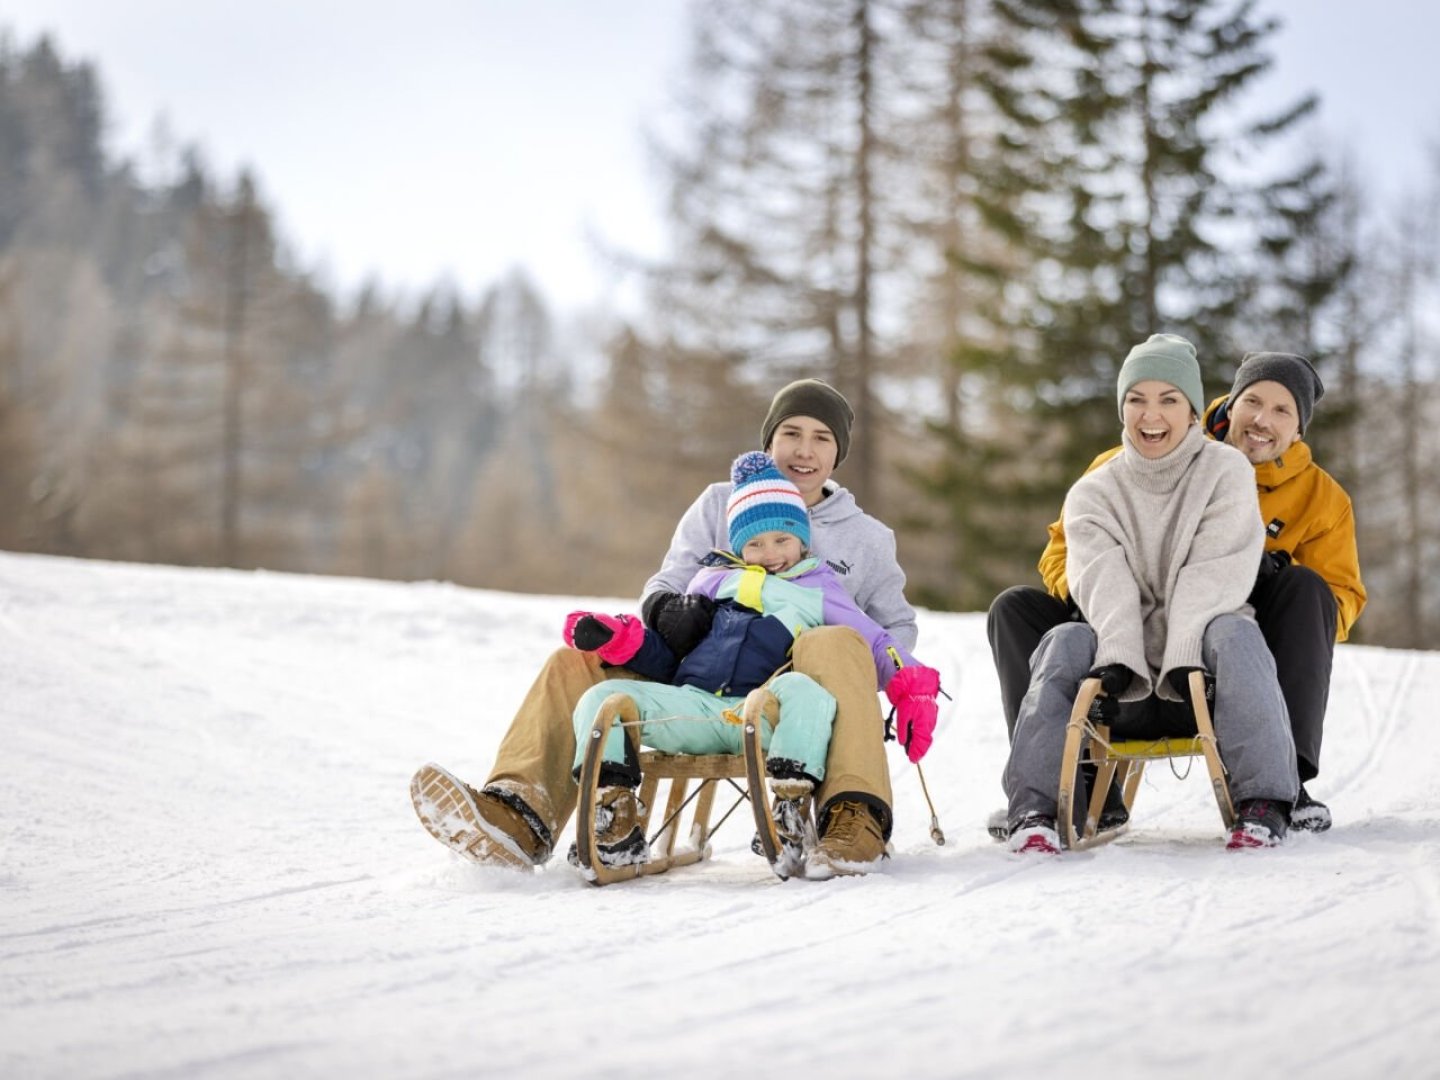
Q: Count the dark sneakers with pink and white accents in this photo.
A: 2